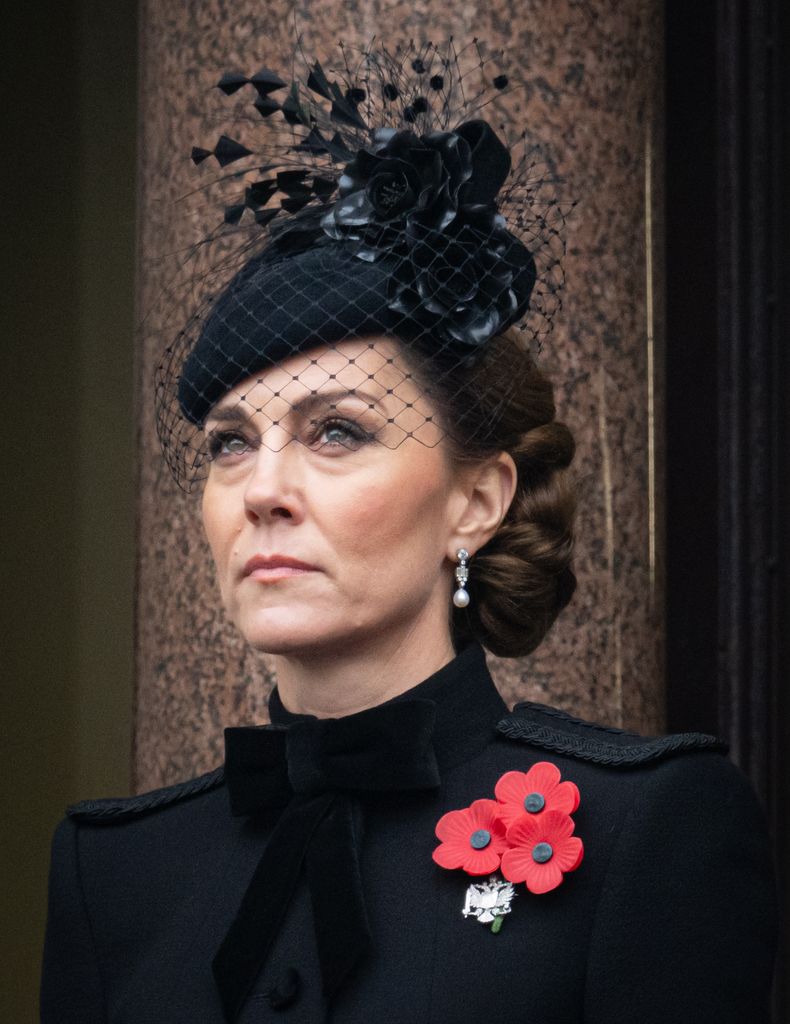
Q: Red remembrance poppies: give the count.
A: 3